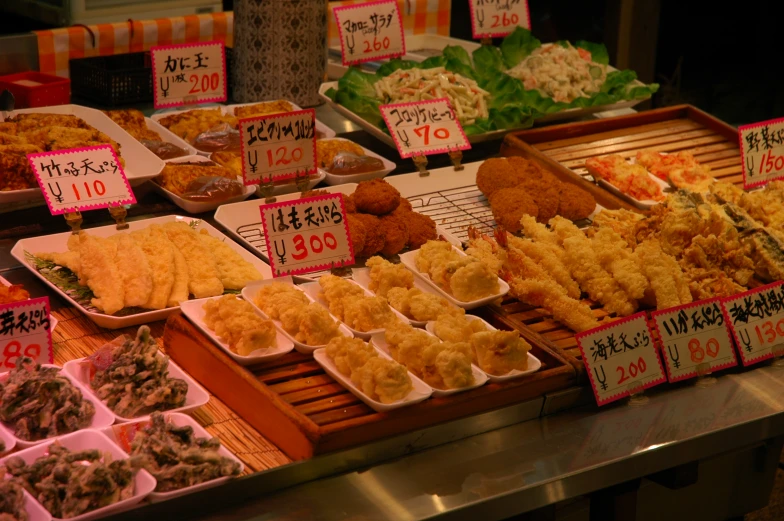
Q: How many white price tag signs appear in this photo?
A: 12